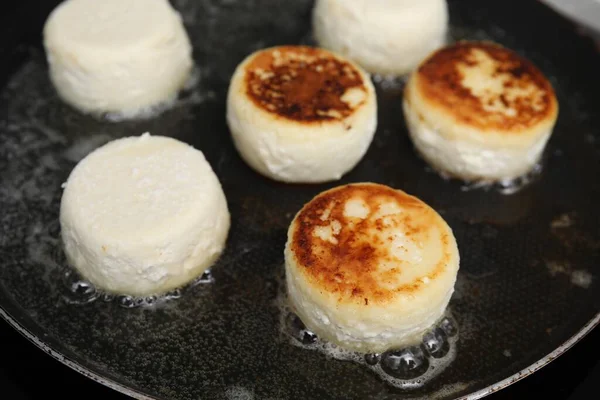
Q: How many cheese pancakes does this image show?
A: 6